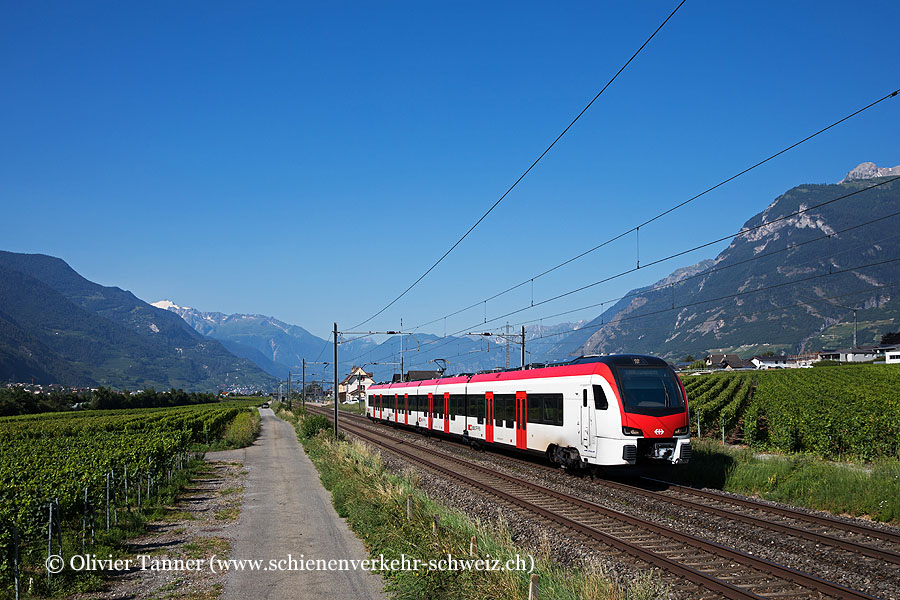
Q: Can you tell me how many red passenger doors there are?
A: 8